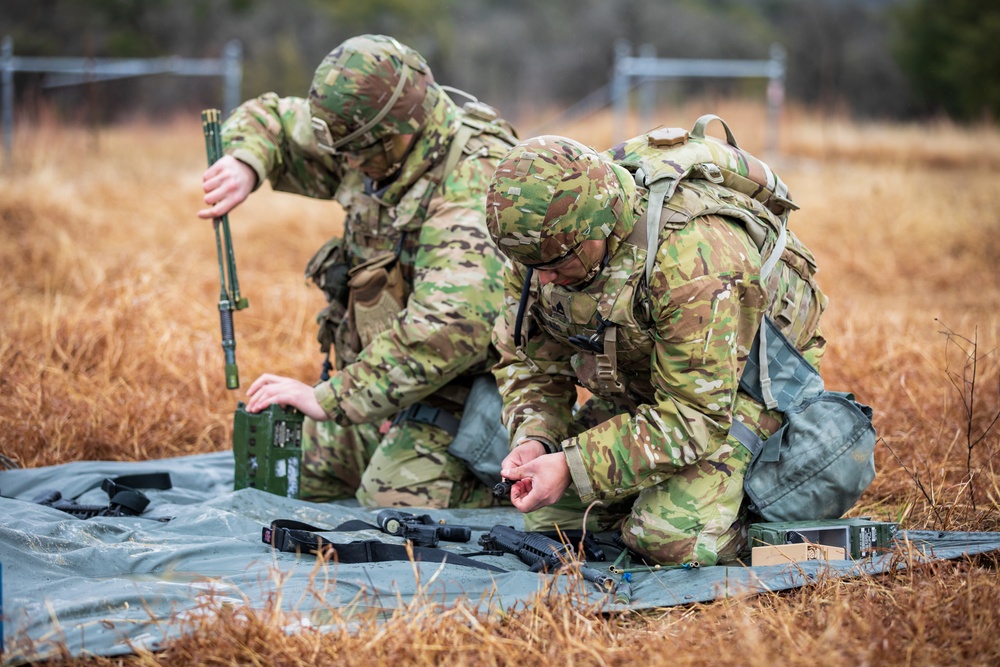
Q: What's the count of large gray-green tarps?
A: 1